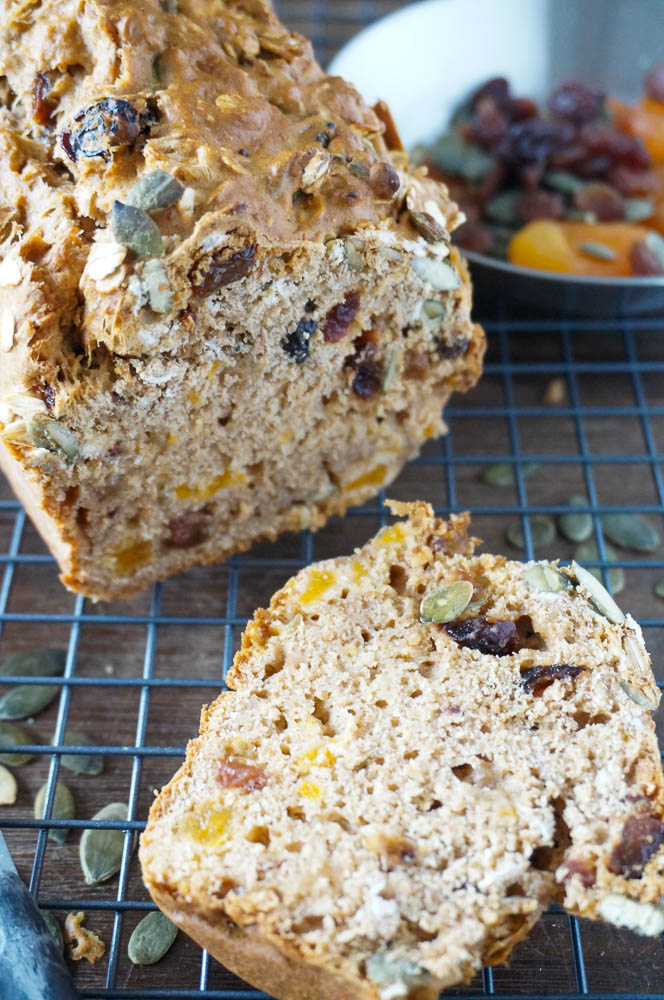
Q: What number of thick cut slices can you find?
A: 1